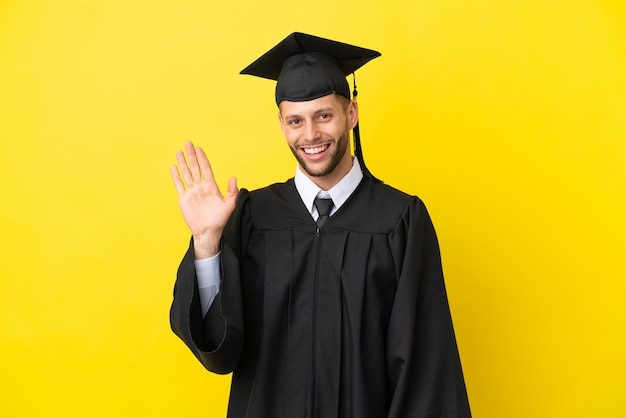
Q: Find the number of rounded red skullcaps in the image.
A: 0